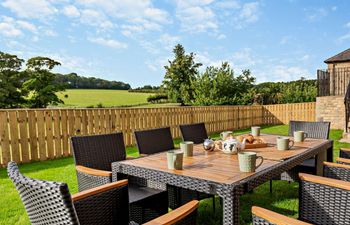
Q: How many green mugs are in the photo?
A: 7